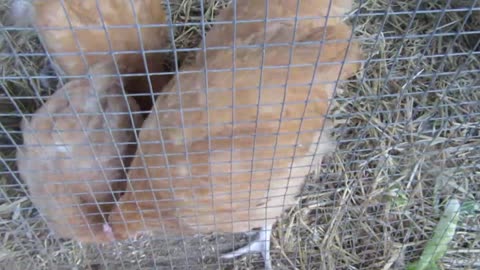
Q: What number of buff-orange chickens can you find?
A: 3